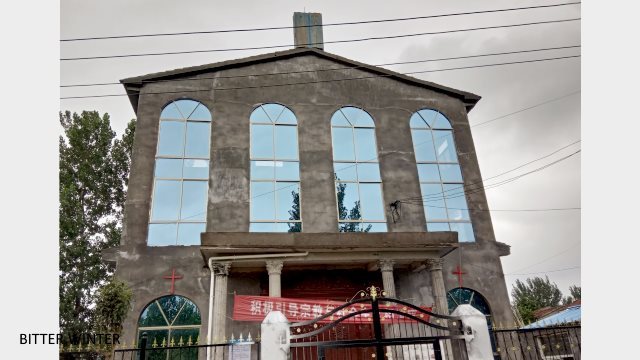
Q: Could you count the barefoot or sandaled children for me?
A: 0